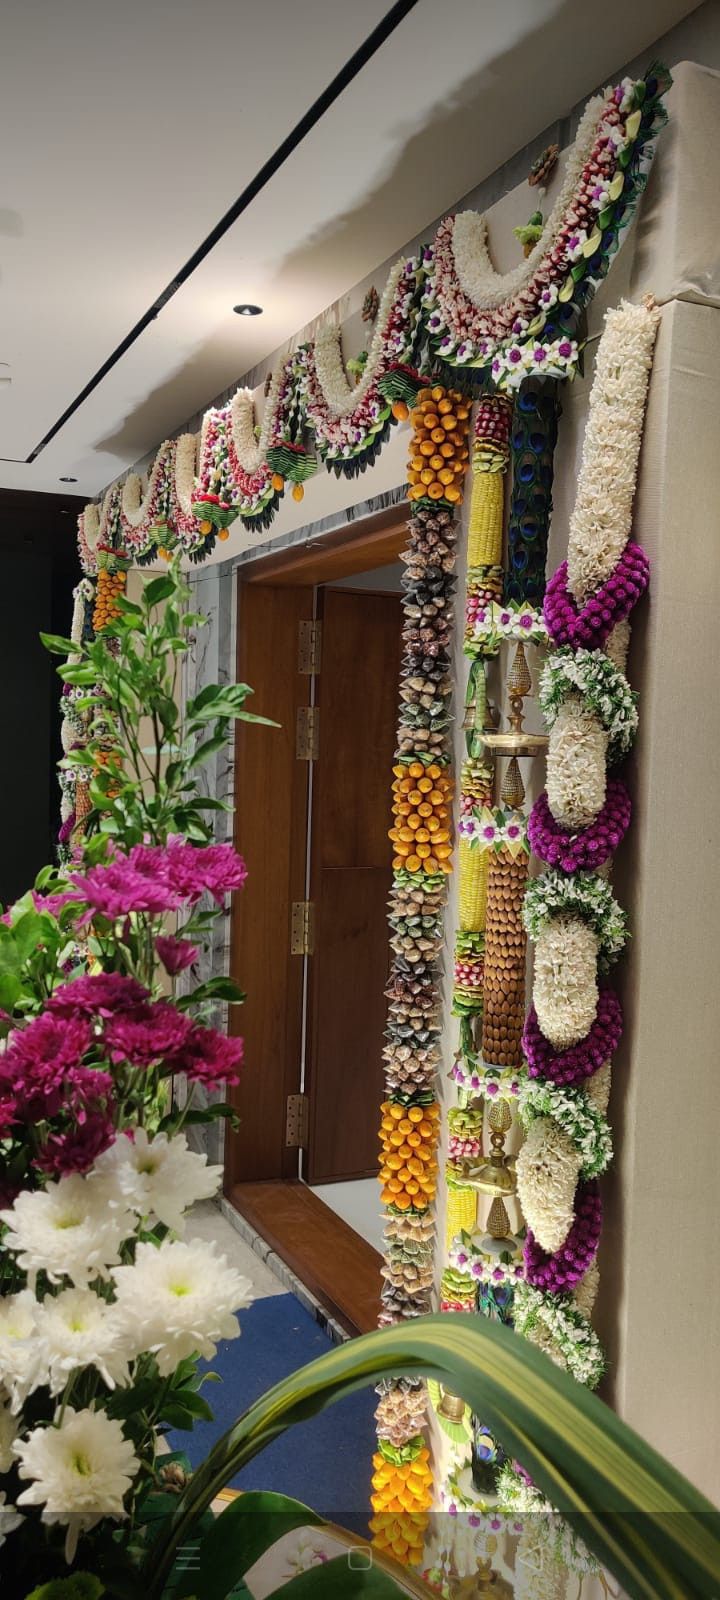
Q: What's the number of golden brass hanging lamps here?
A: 2